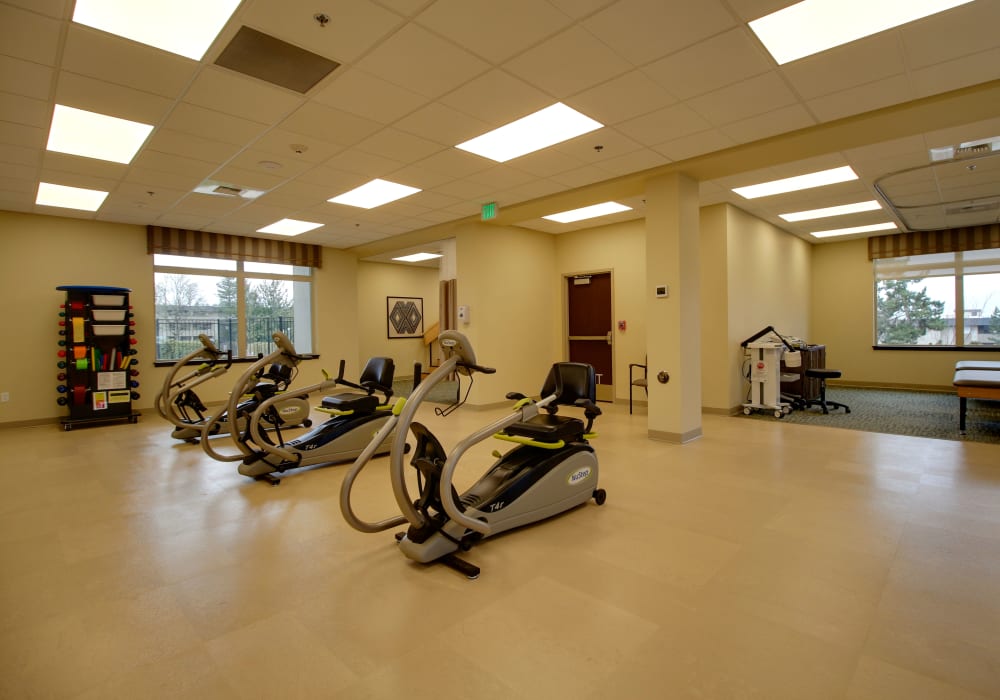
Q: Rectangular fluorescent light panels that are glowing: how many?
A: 12